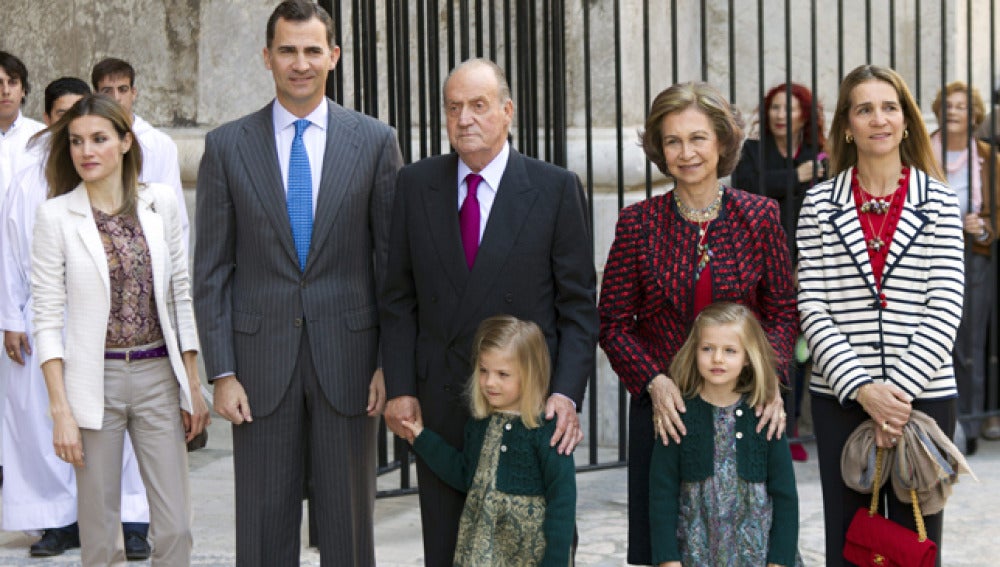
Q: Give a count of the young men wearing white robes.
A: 3